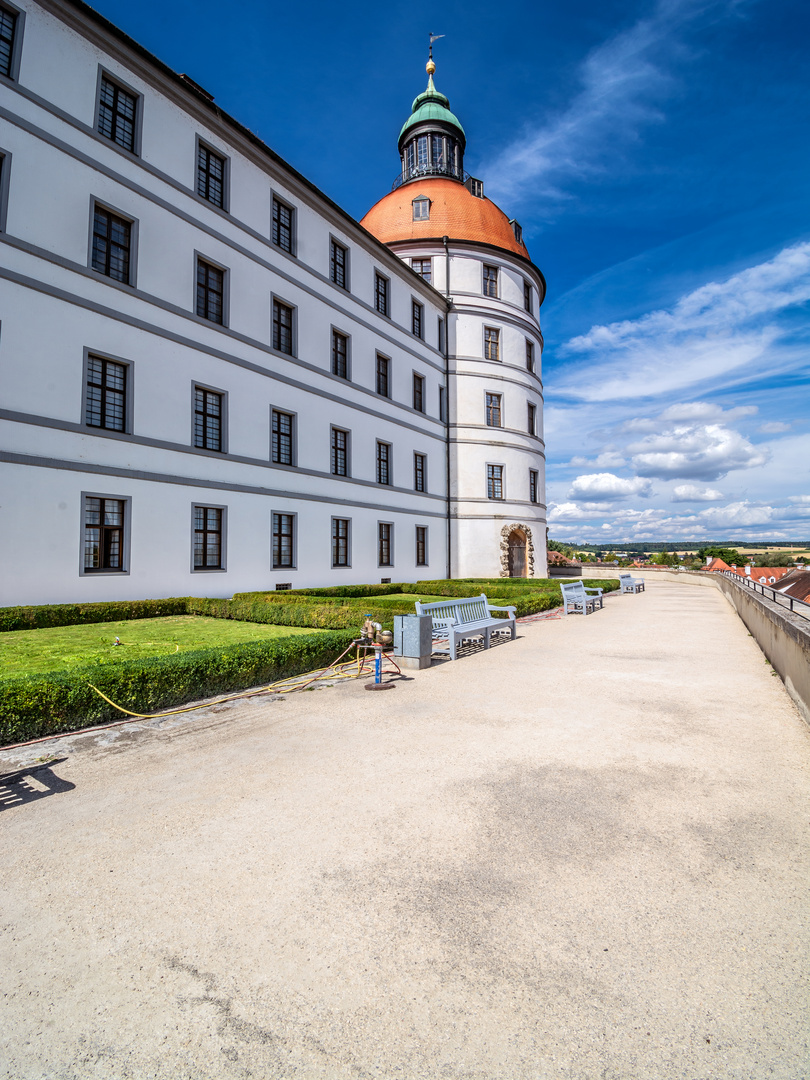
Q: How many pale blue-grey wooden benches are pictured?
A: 3